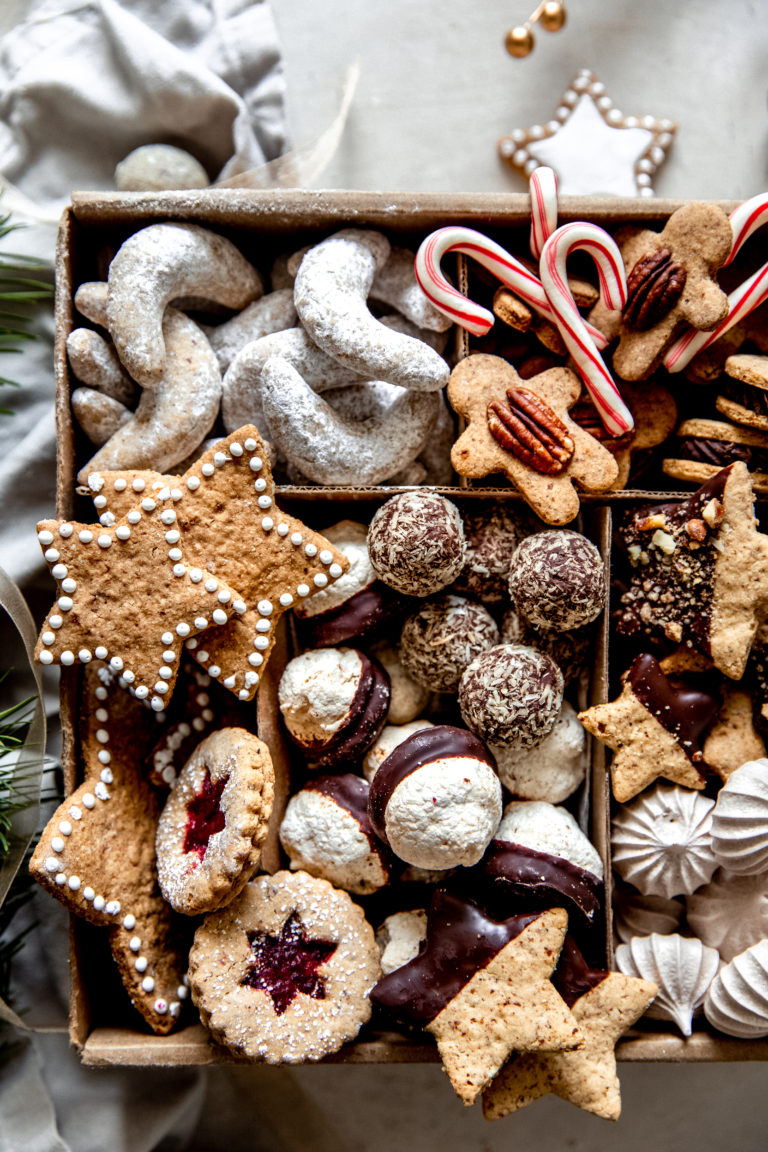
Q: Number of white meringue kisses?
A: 6